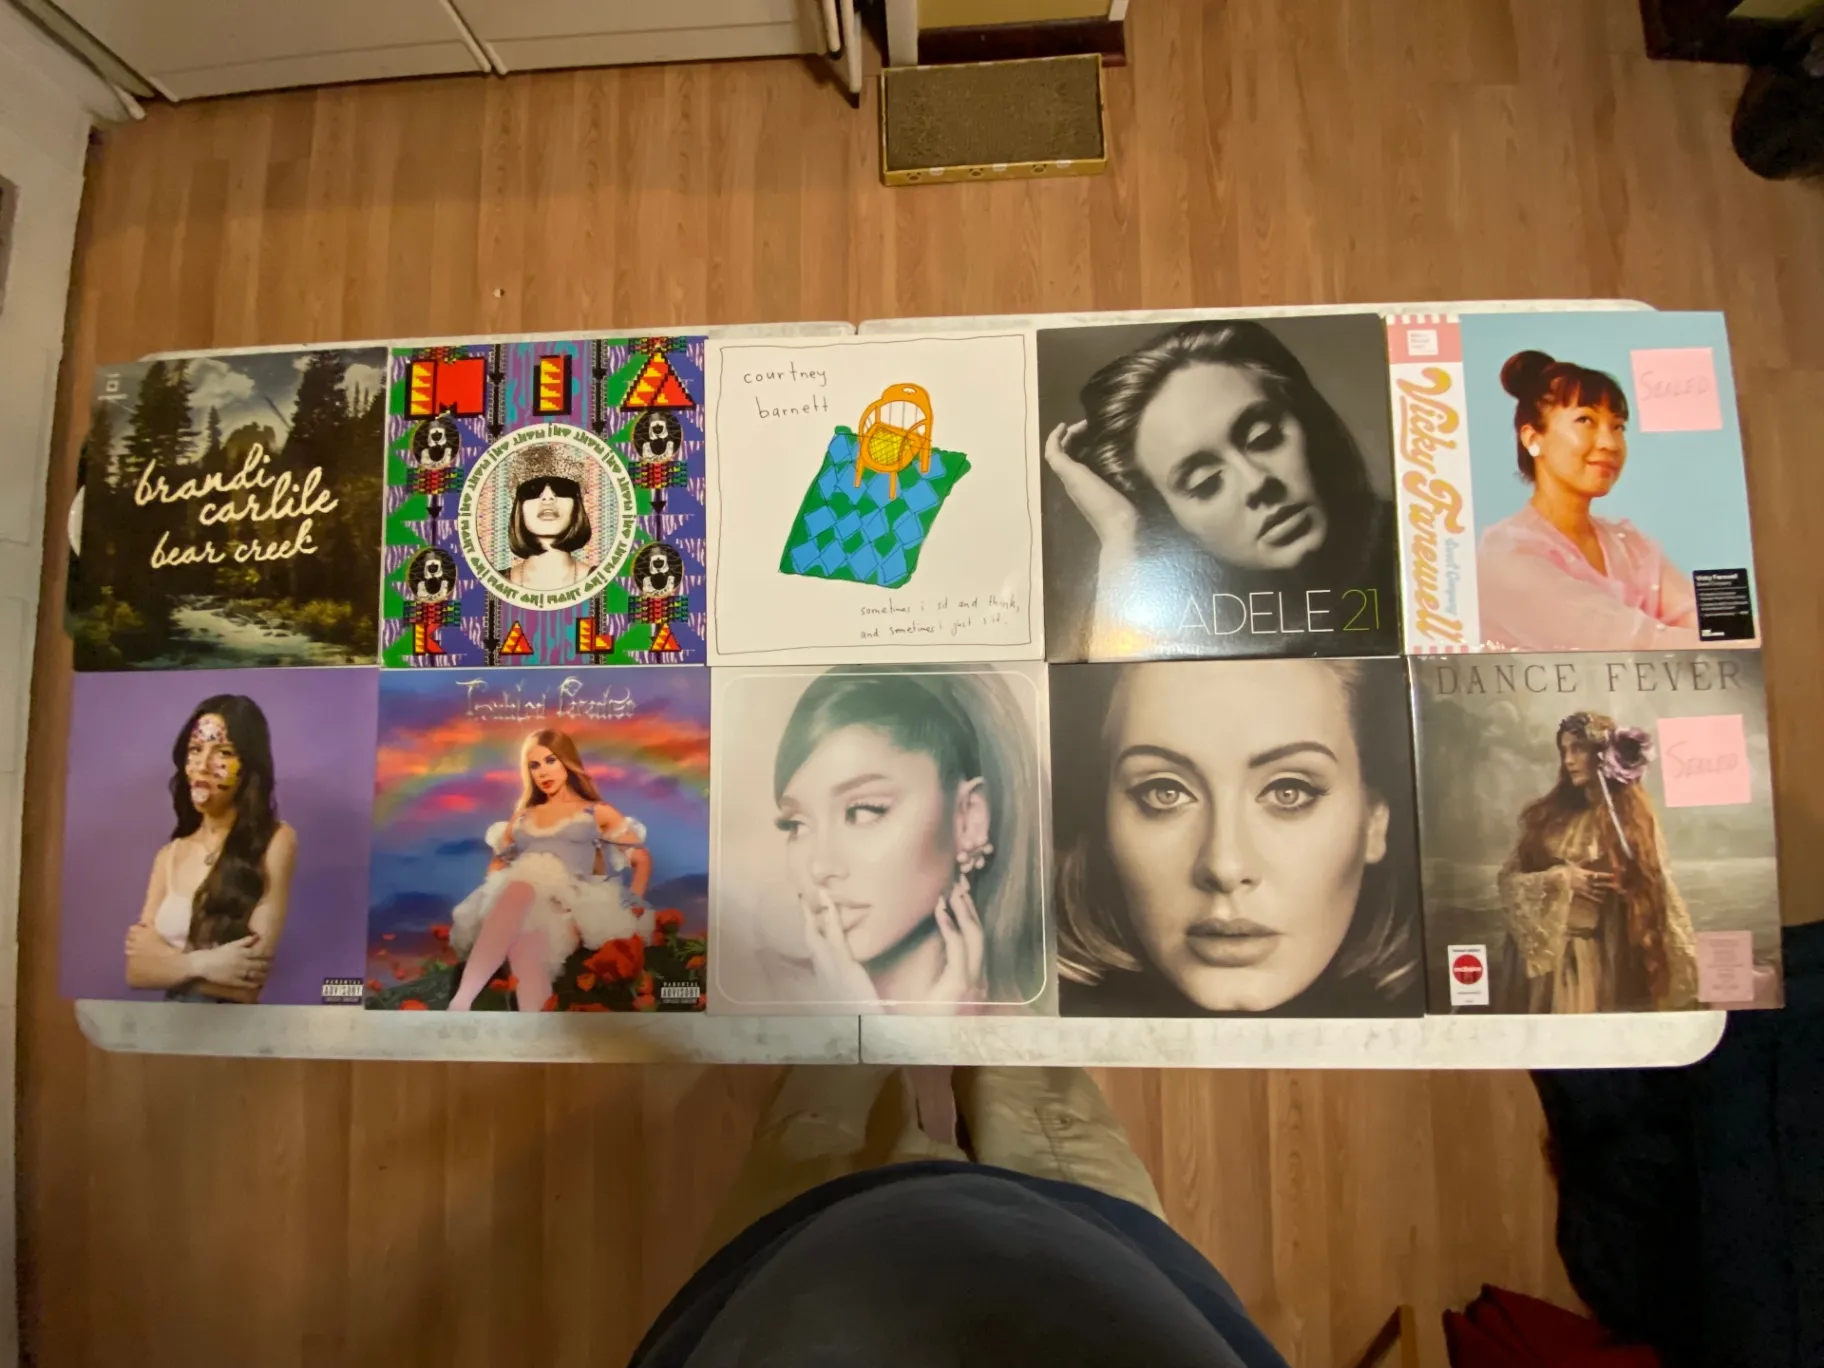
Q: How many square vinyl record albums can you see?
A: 10